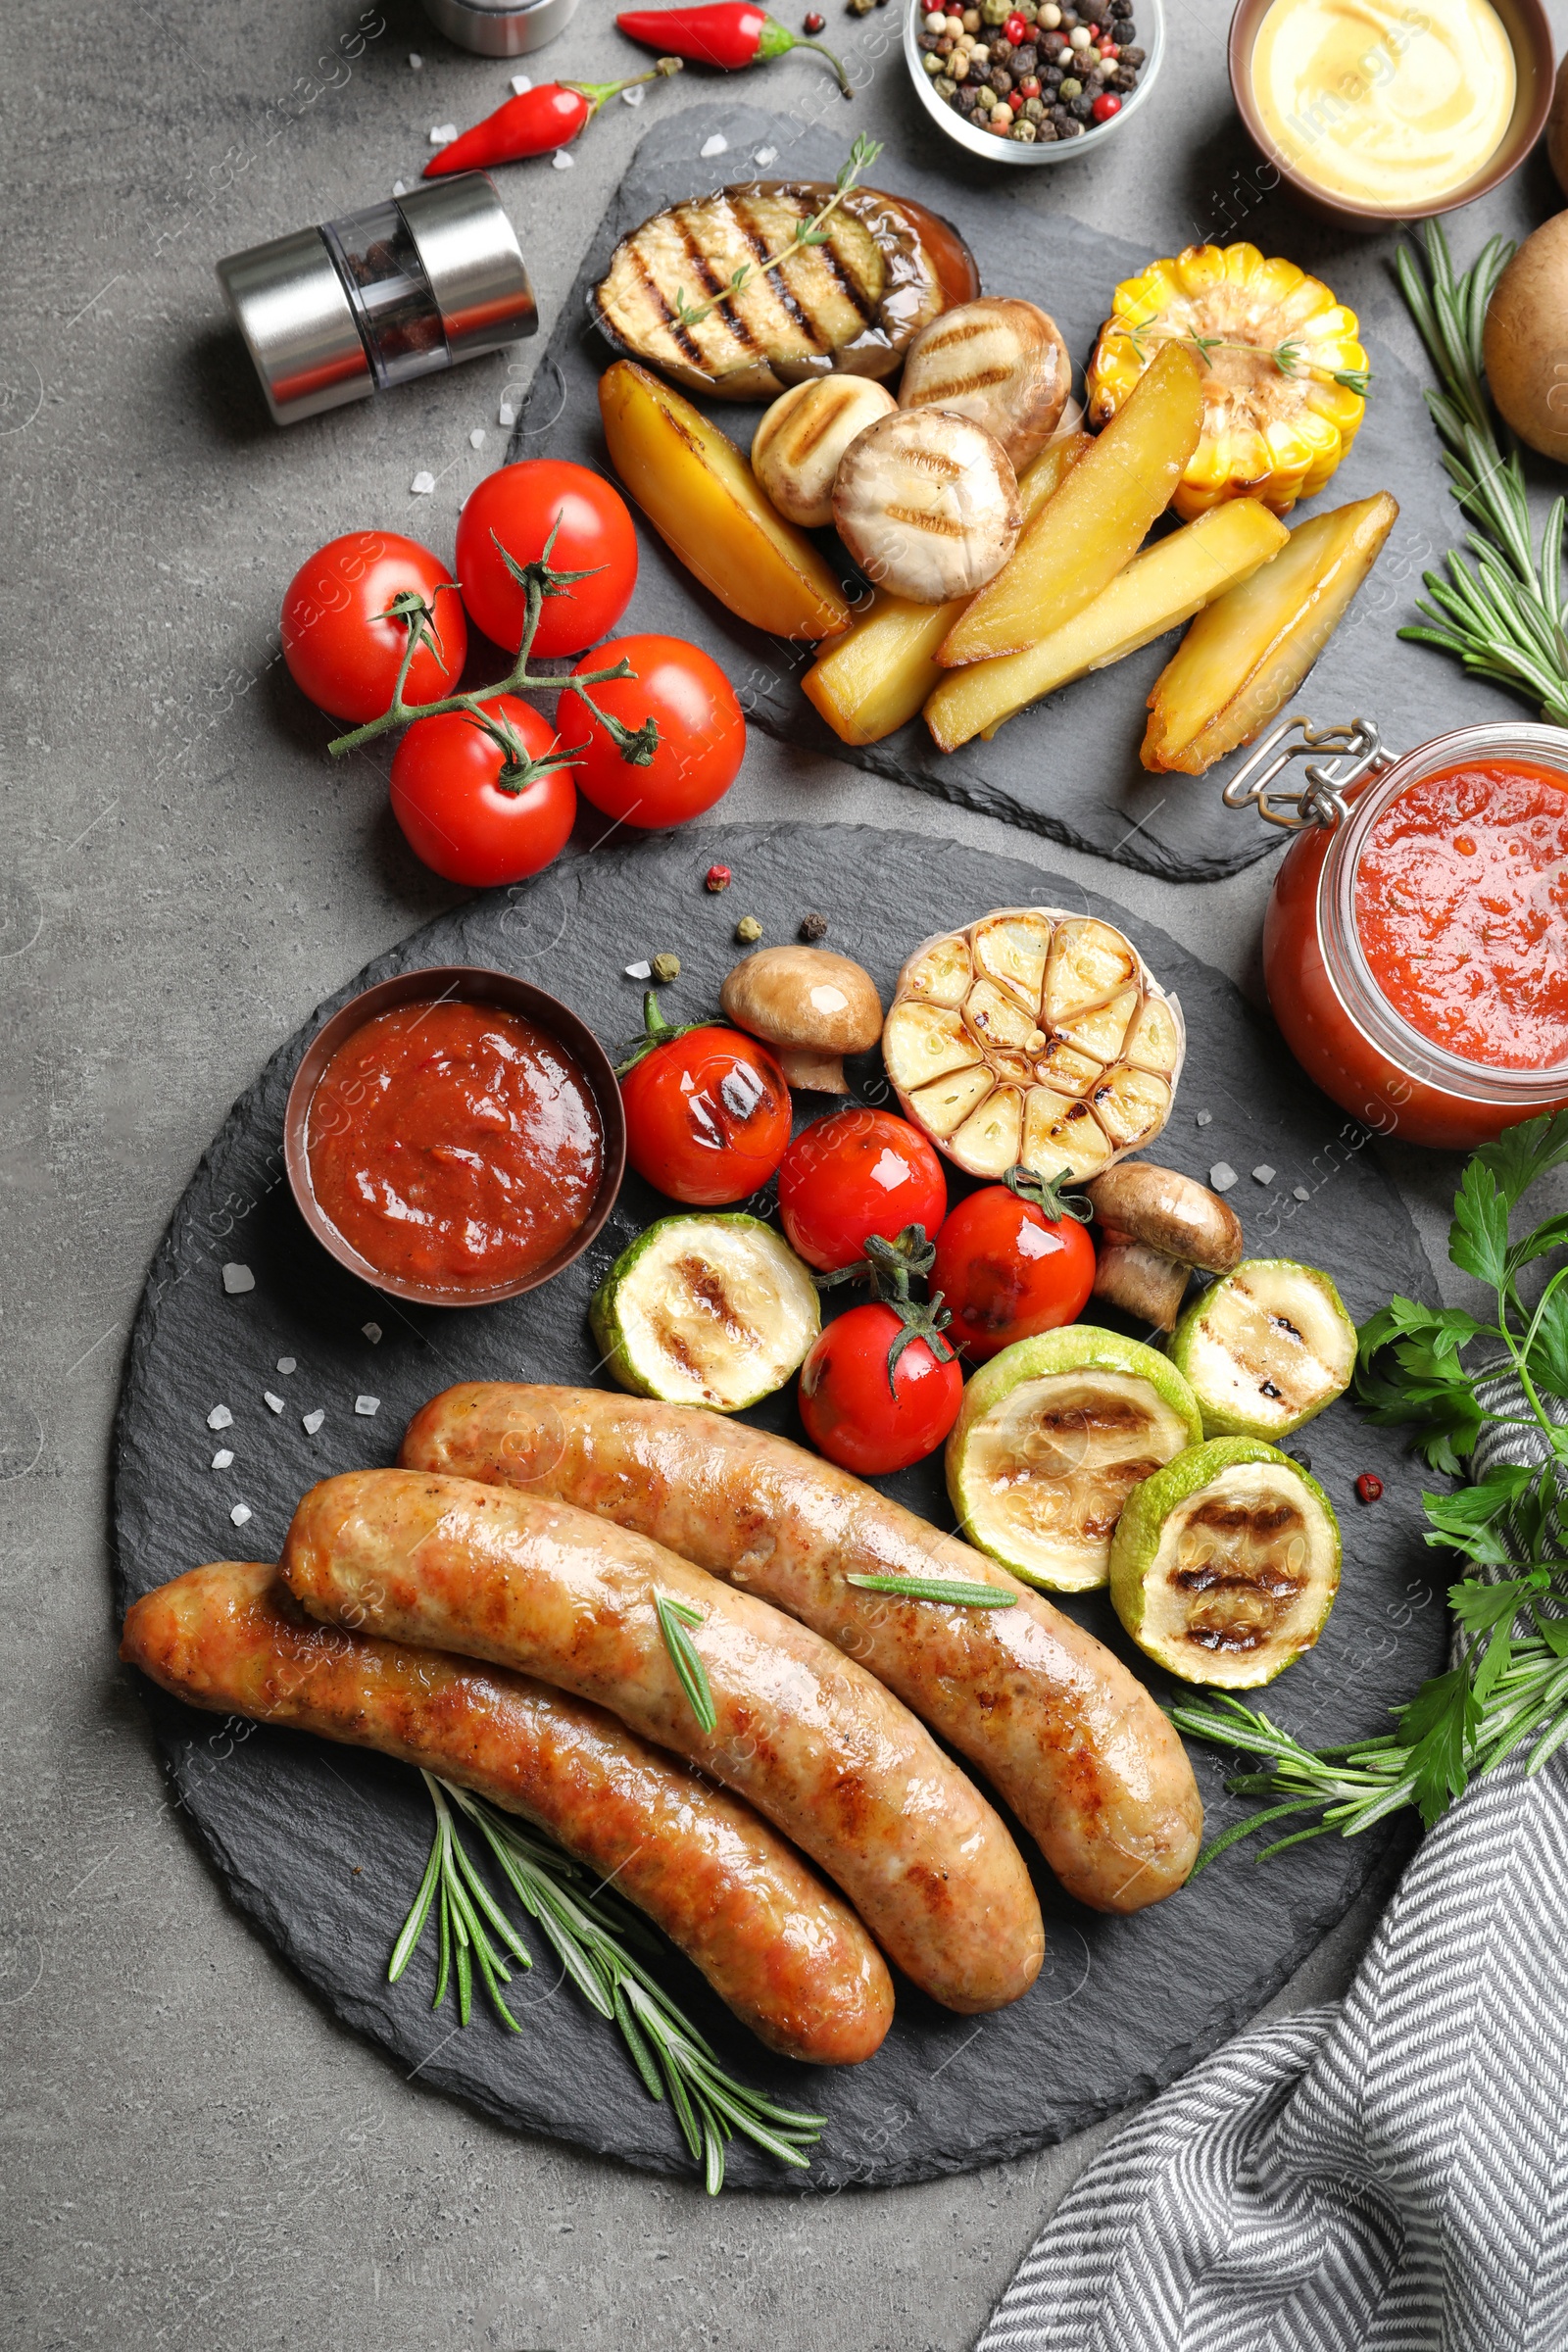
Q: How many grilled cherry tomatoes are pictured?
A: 4